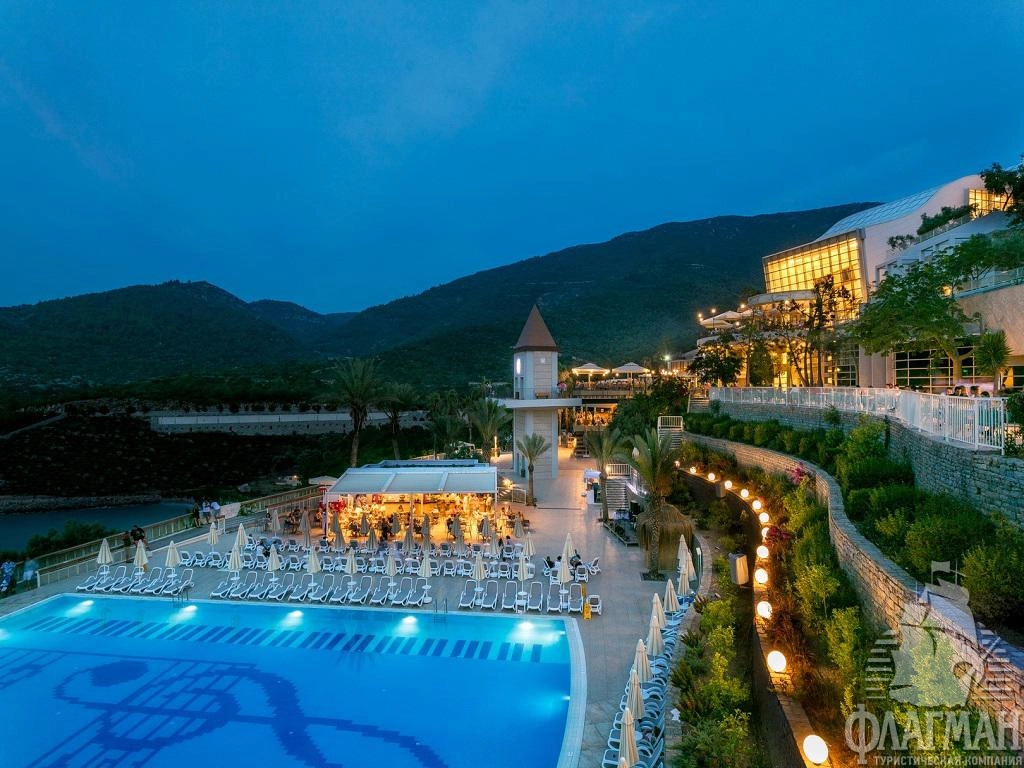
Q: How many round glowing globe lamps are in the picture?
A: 13